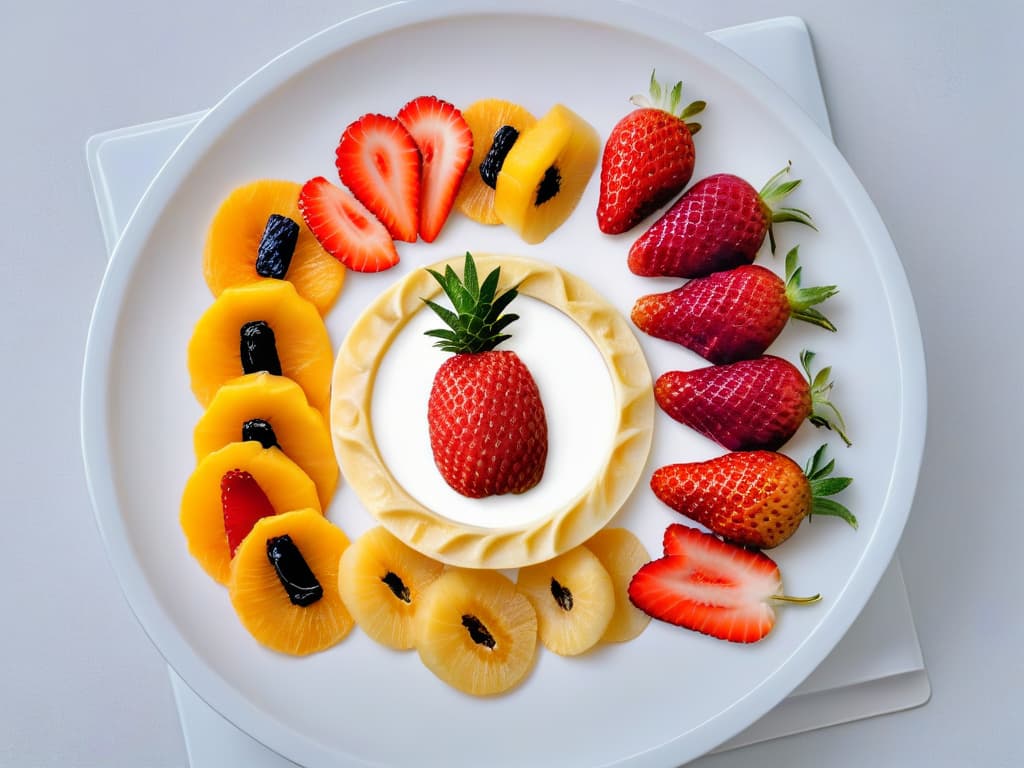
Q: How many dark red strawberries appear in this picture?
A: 3